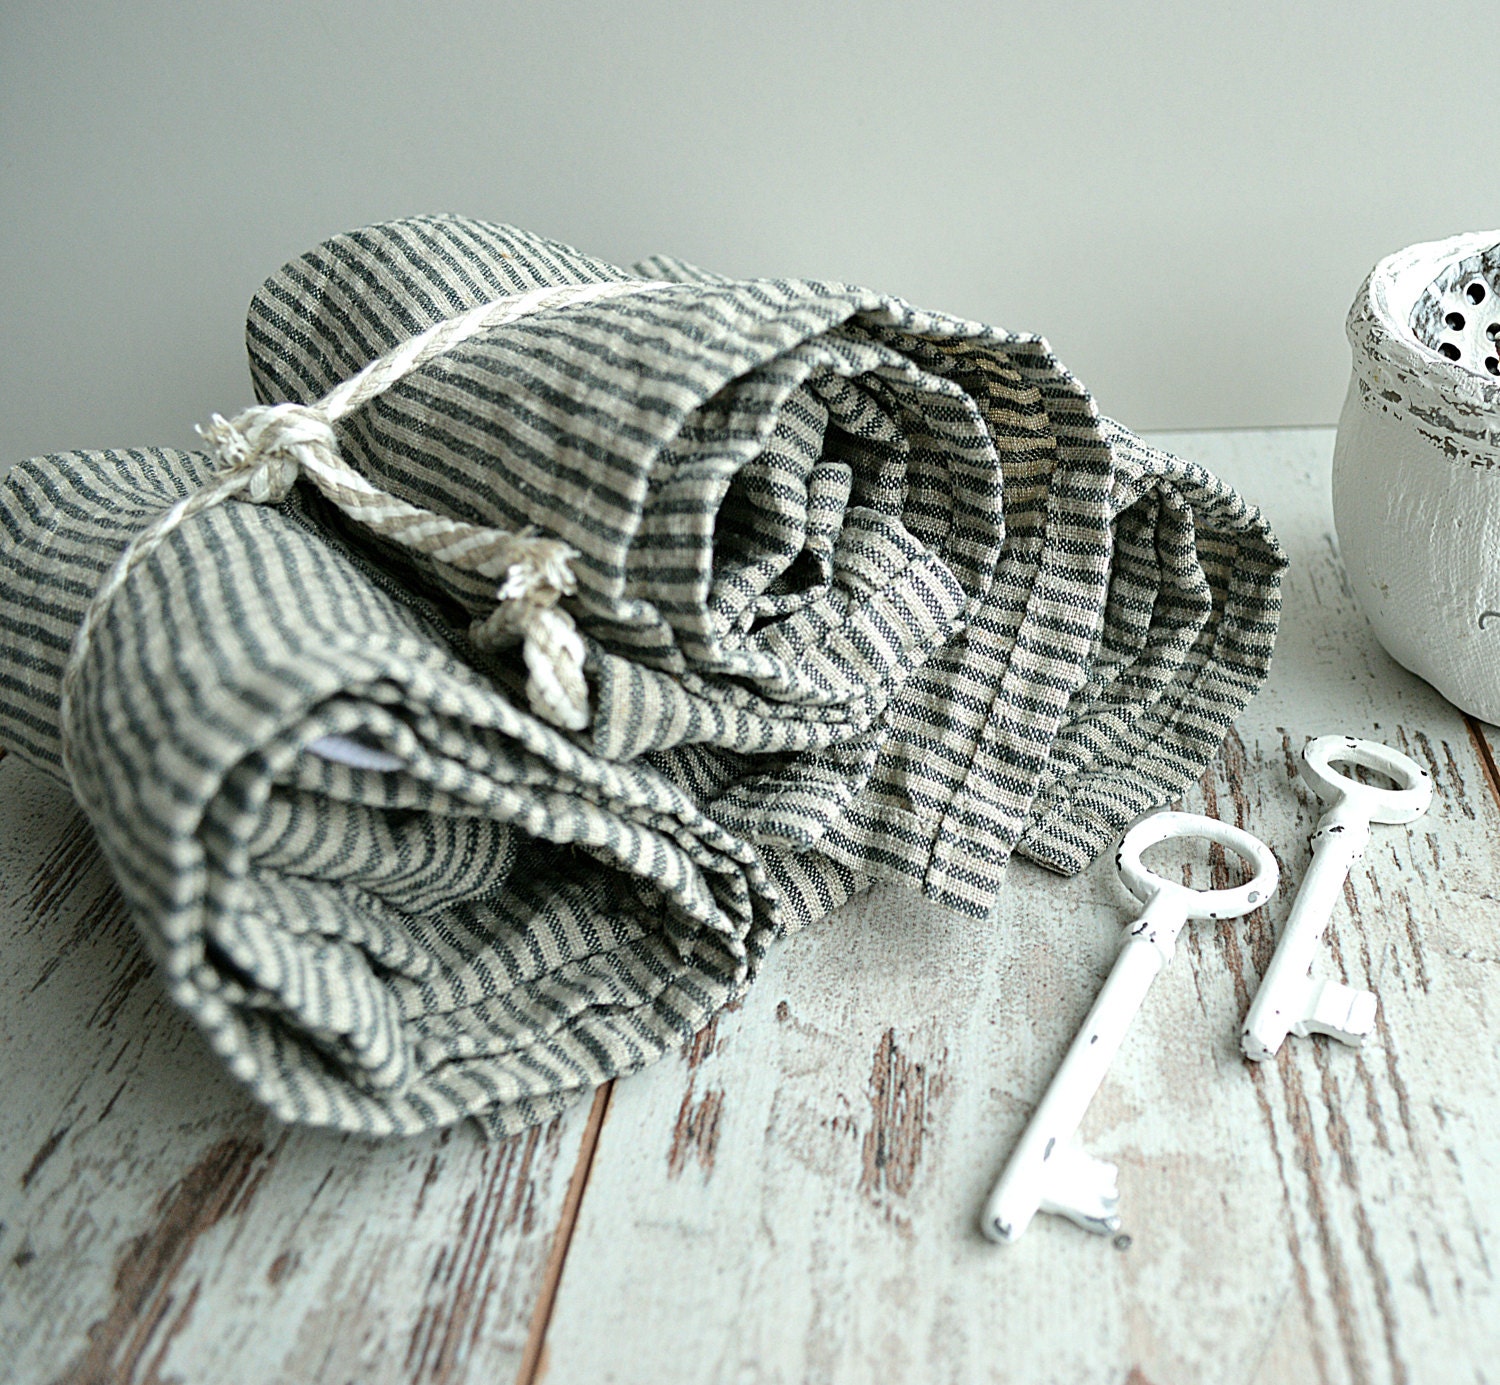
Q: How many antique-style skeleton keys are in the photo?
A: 2